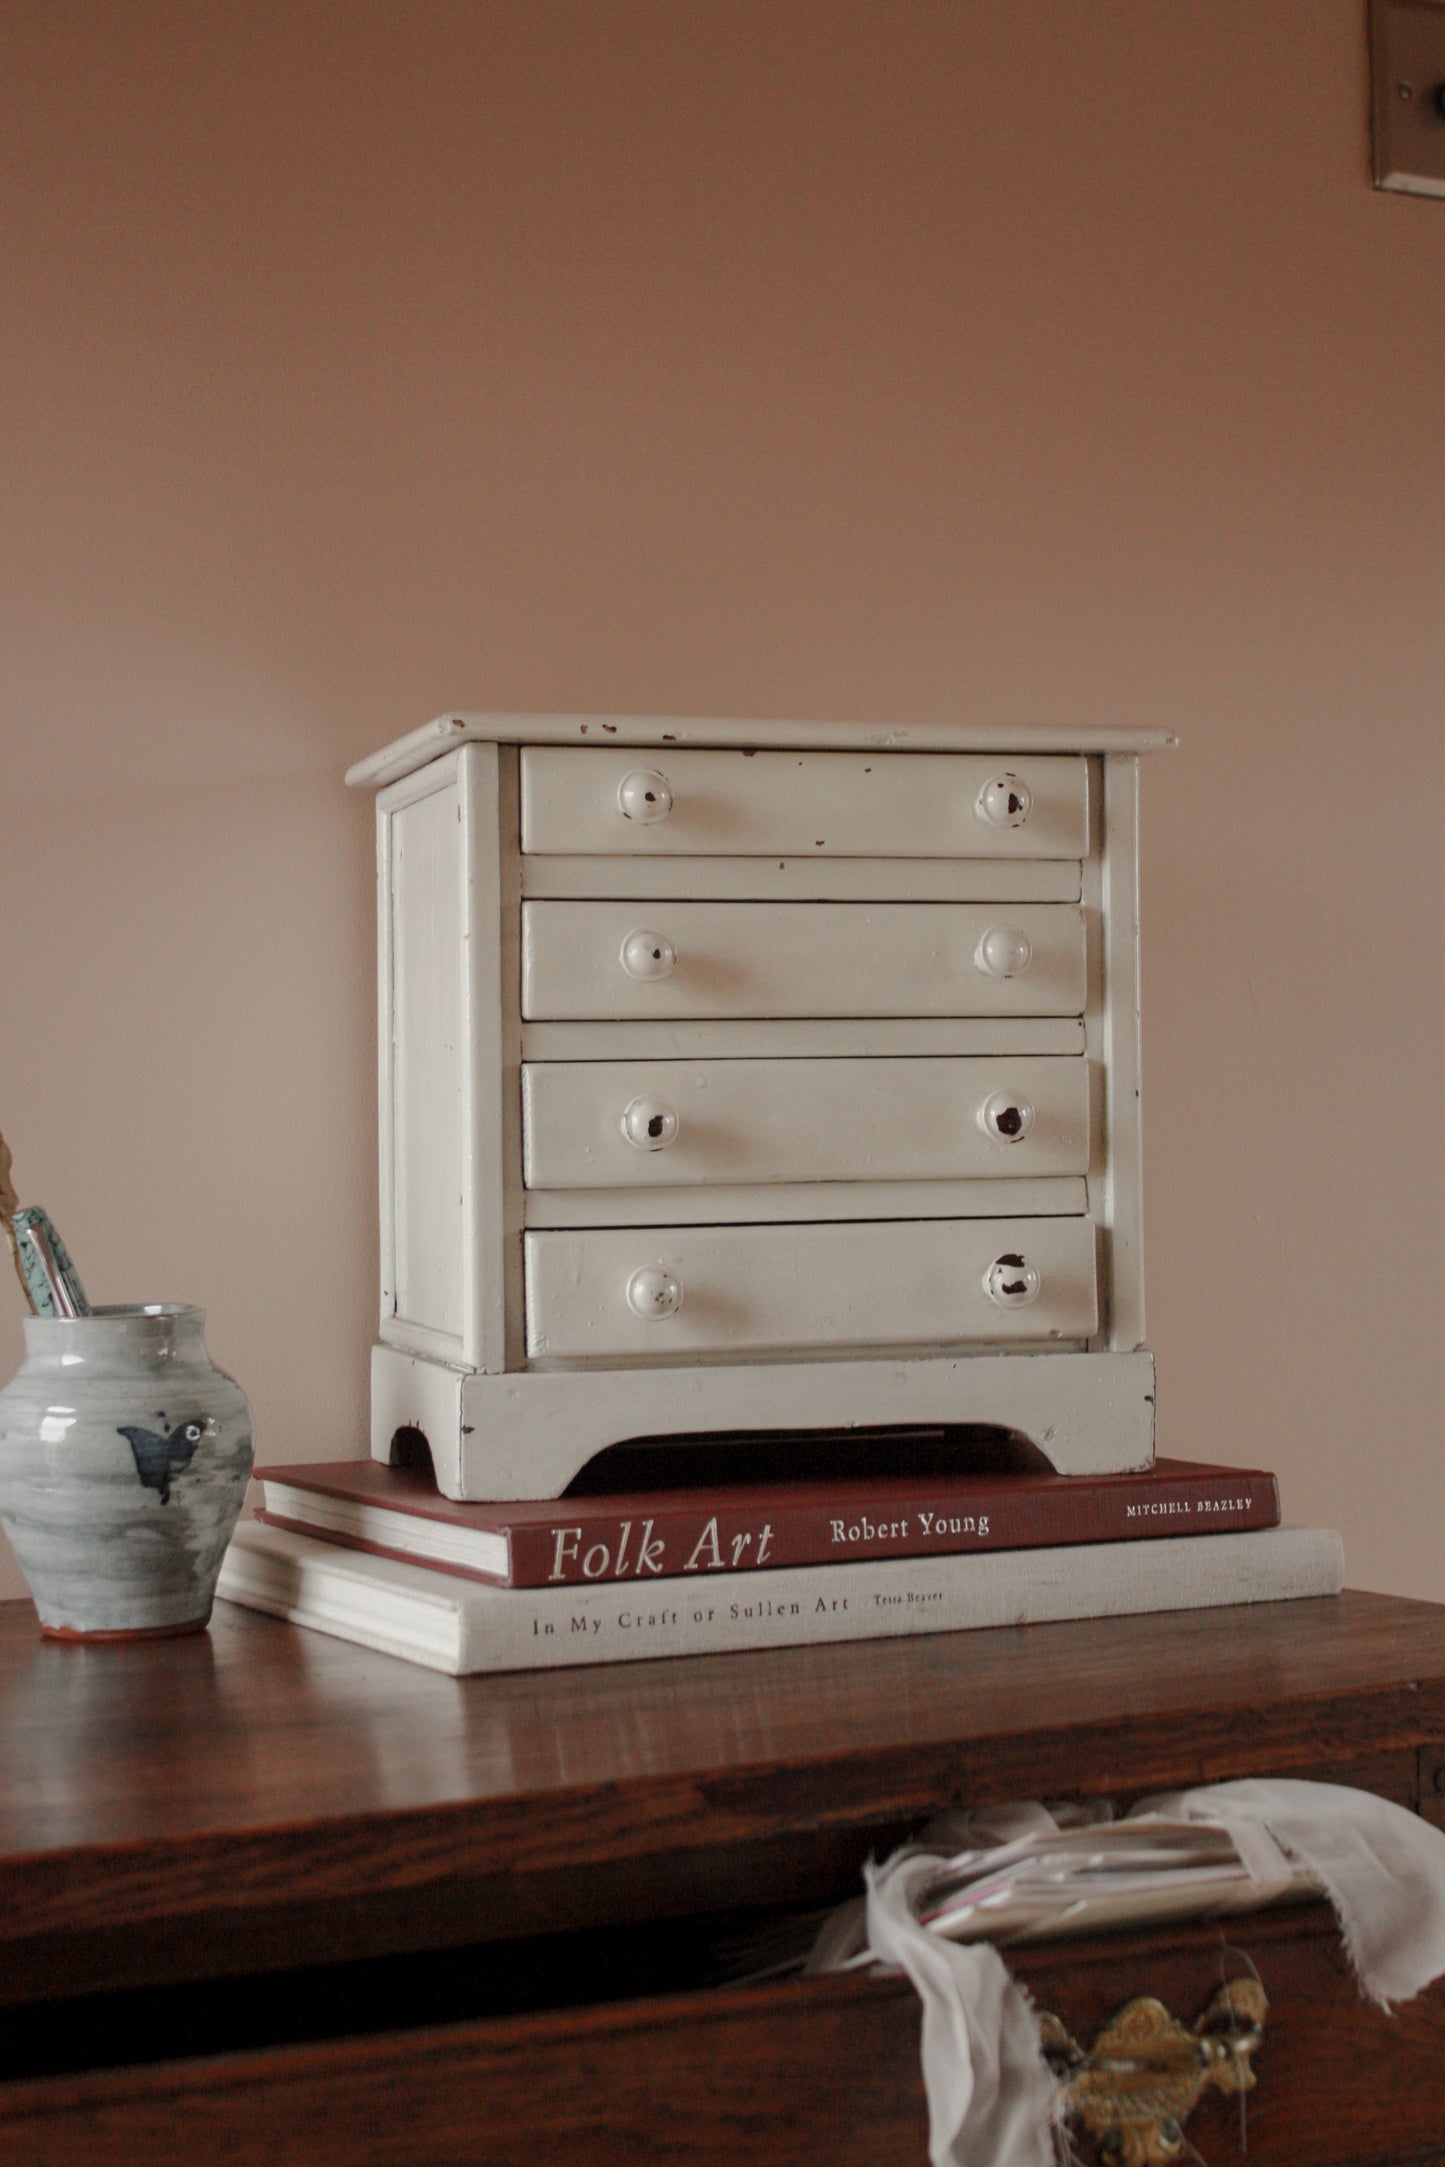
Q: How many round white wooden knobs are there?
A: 8